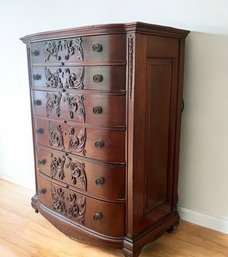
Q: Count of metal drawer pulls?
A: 12